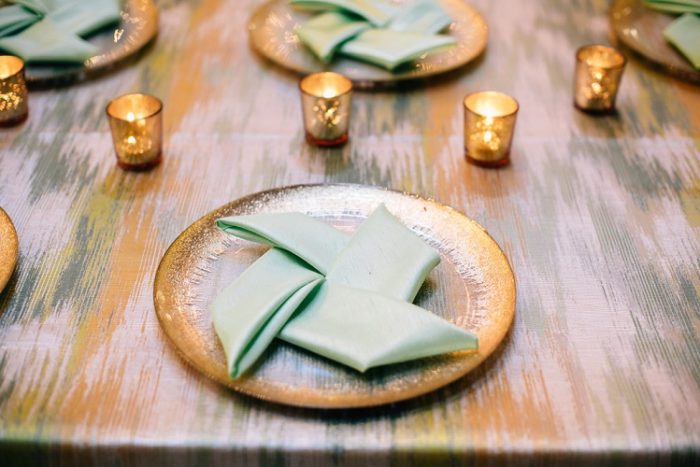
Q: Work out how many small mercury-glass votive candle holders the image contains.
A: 5